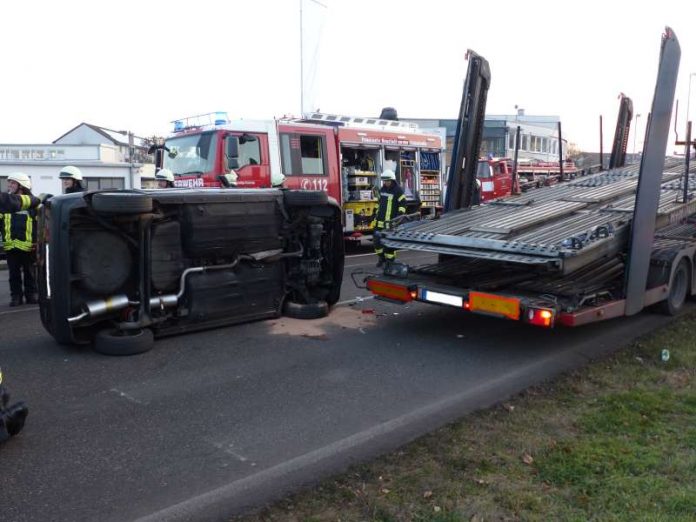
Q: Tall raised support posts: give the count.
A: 3